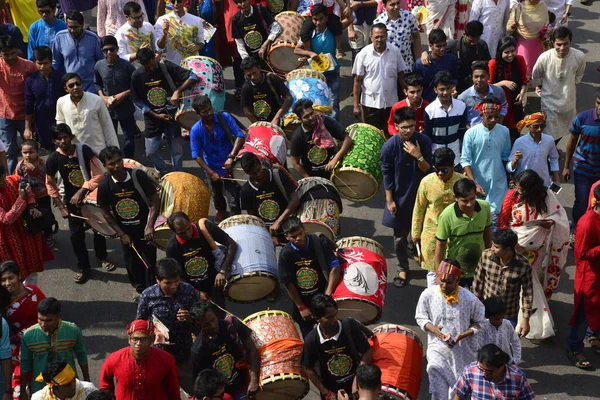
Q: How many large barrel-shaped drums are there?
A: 12